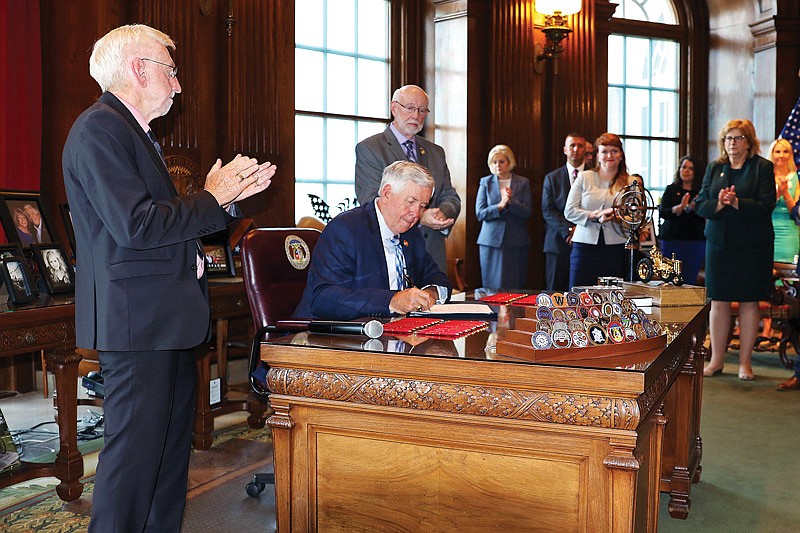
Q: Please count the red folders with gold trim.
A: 4